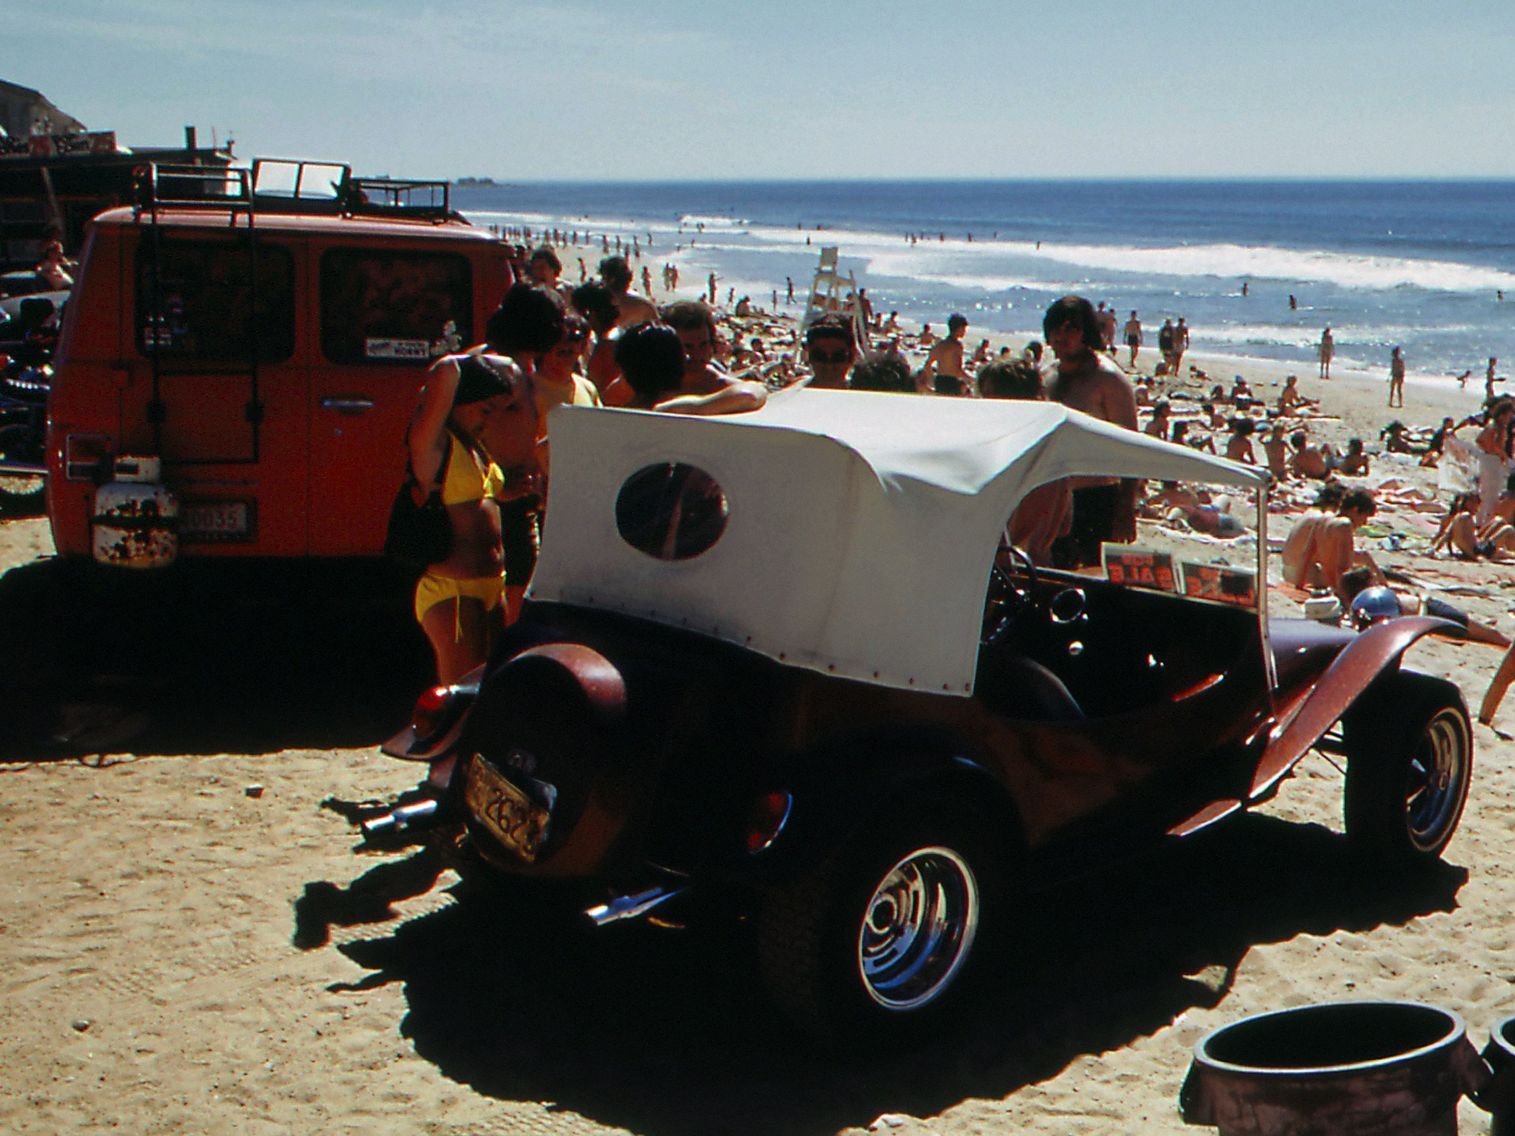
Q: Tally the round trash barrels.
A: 2